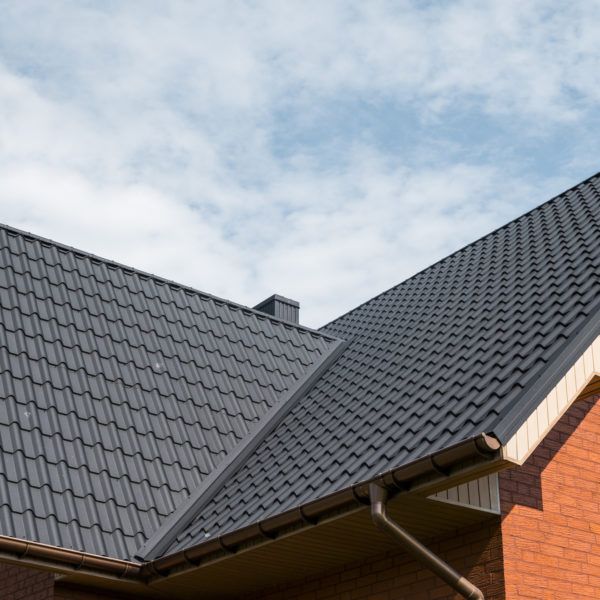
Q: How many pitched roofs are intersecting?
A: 2